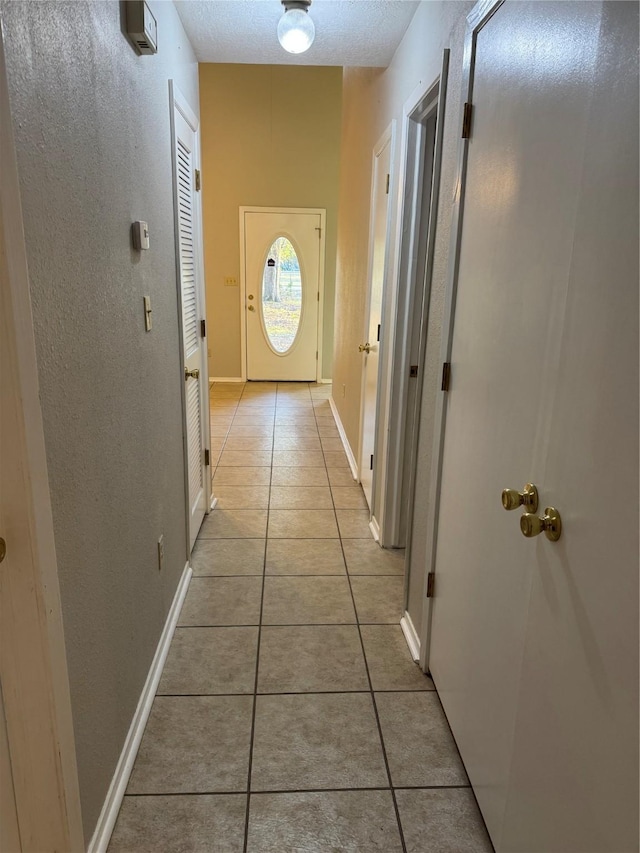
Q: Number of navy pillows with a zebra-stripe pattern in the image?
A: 0